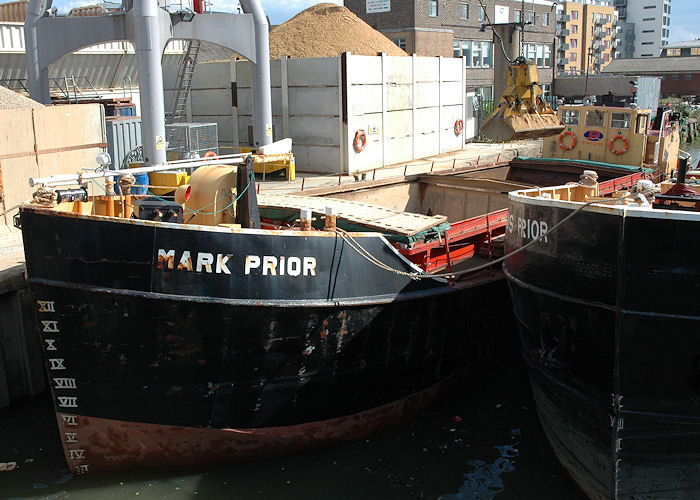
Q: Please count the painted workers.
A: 0